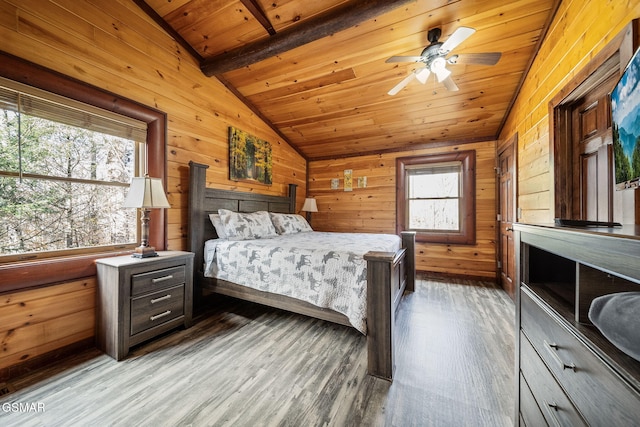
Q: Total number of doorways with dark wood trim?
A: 2